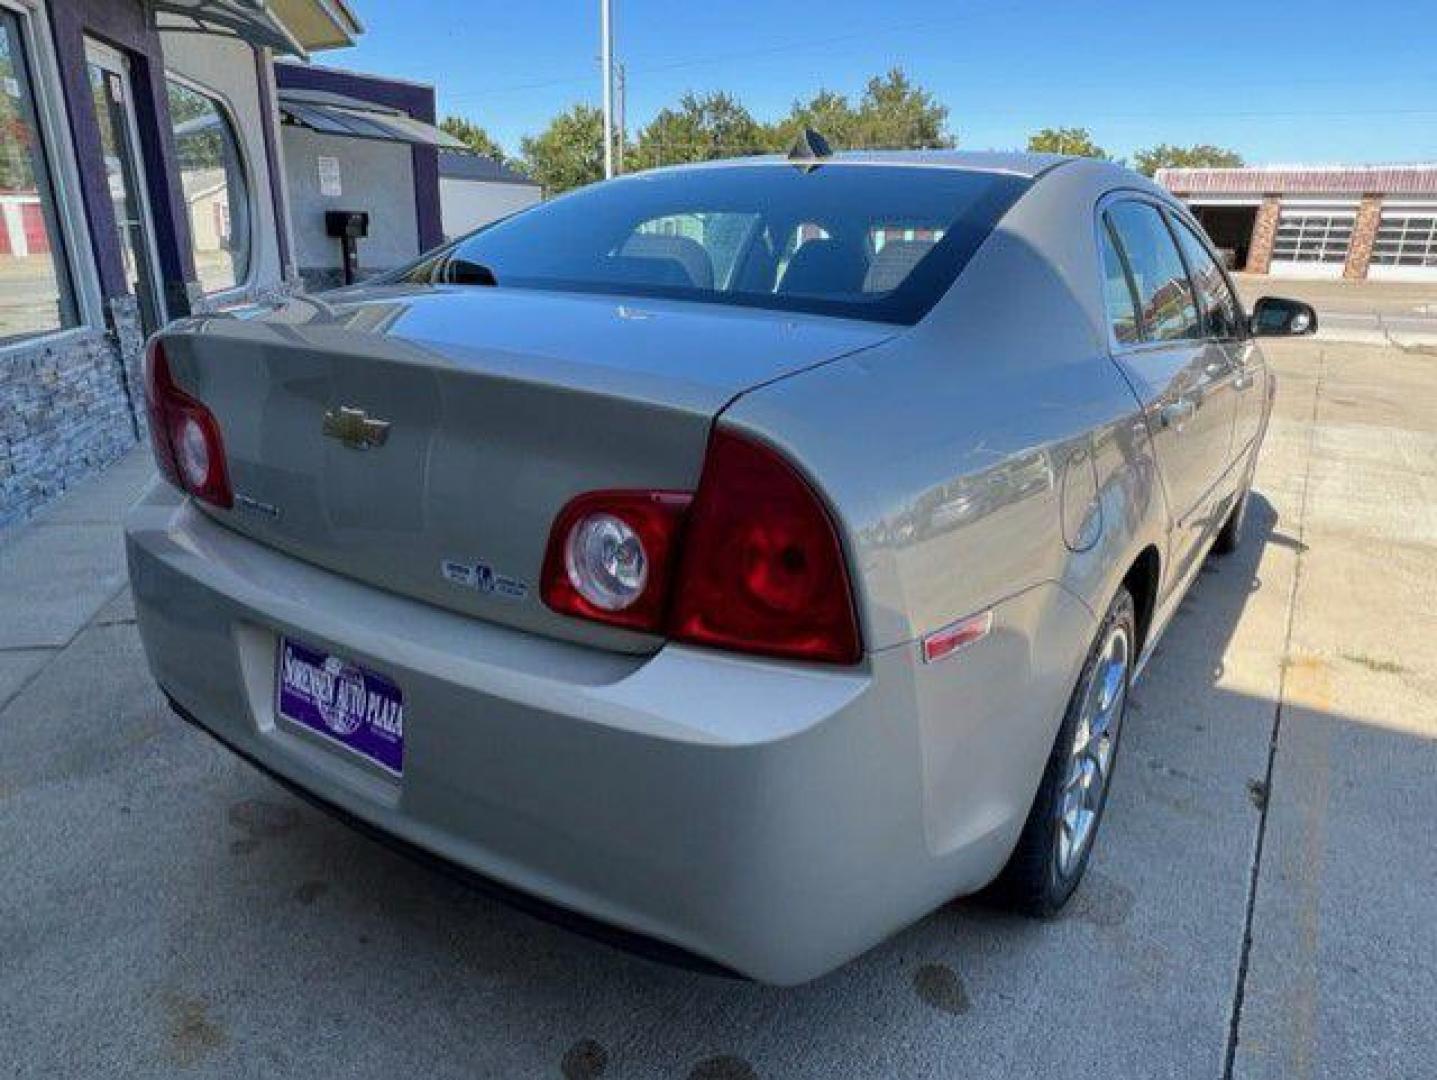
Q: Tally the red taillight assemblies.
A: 2